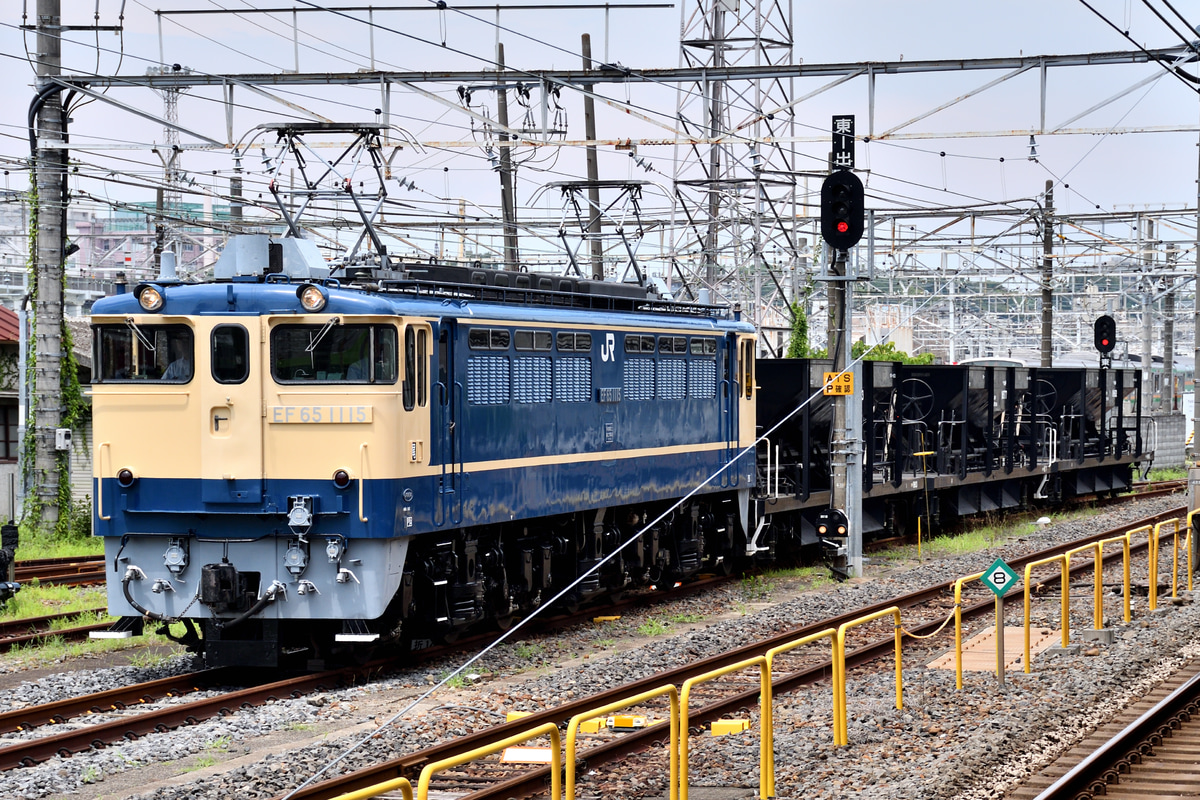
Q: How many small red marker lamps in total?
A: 2